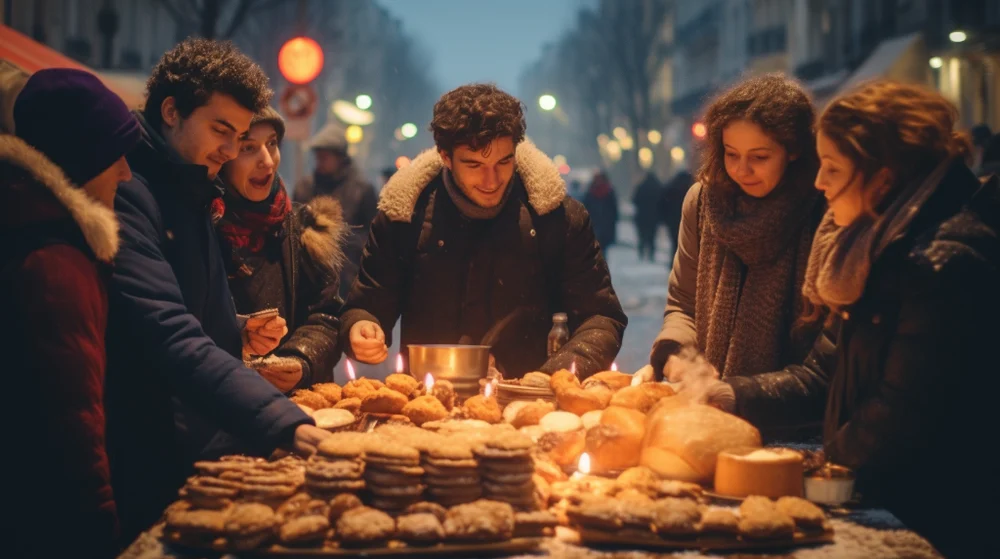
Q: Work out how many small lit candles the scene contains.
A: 7